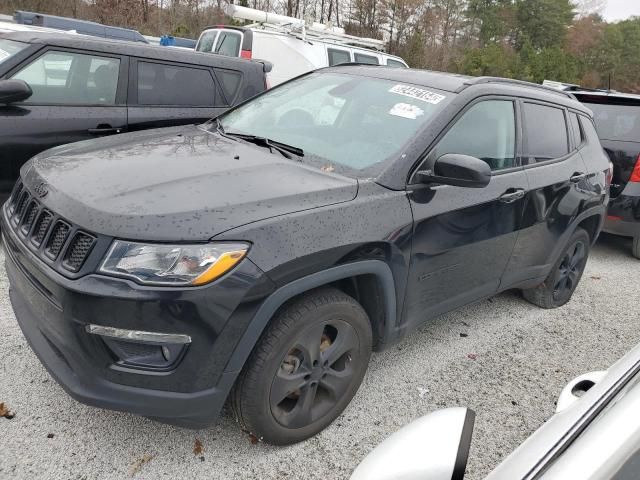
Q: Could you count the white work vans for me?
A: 1